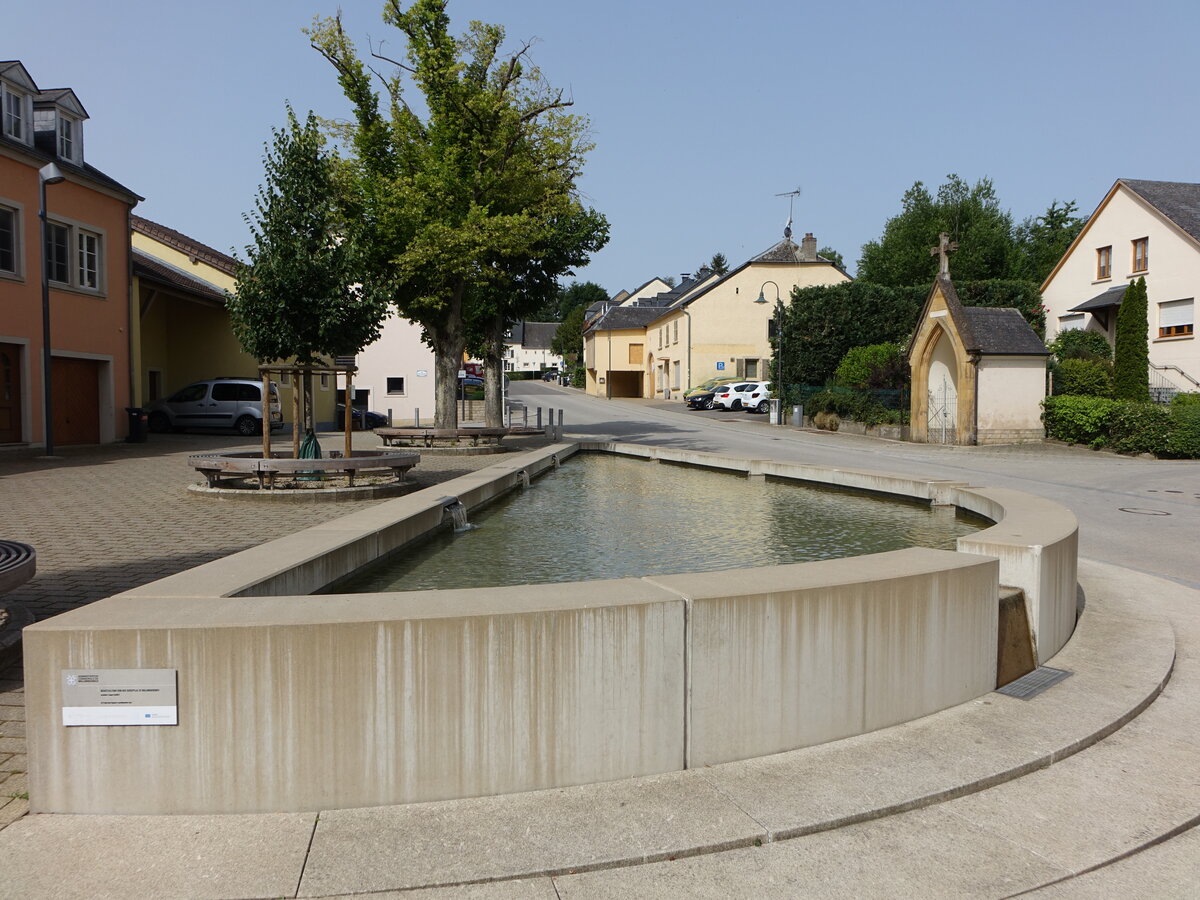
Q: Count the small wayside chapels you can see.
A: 1